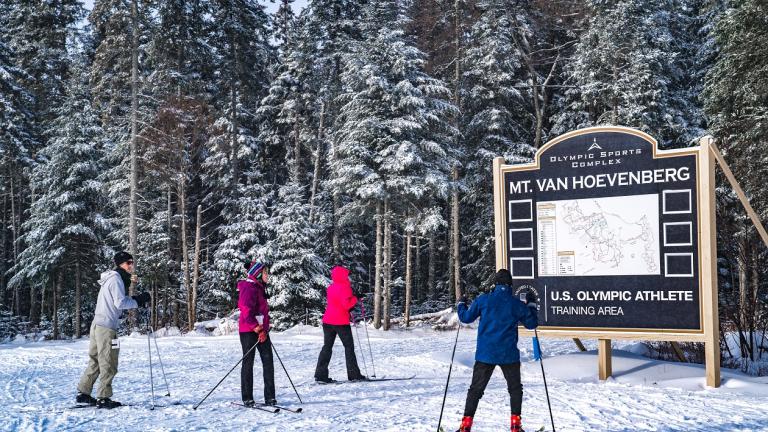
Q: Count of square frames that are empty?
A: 6